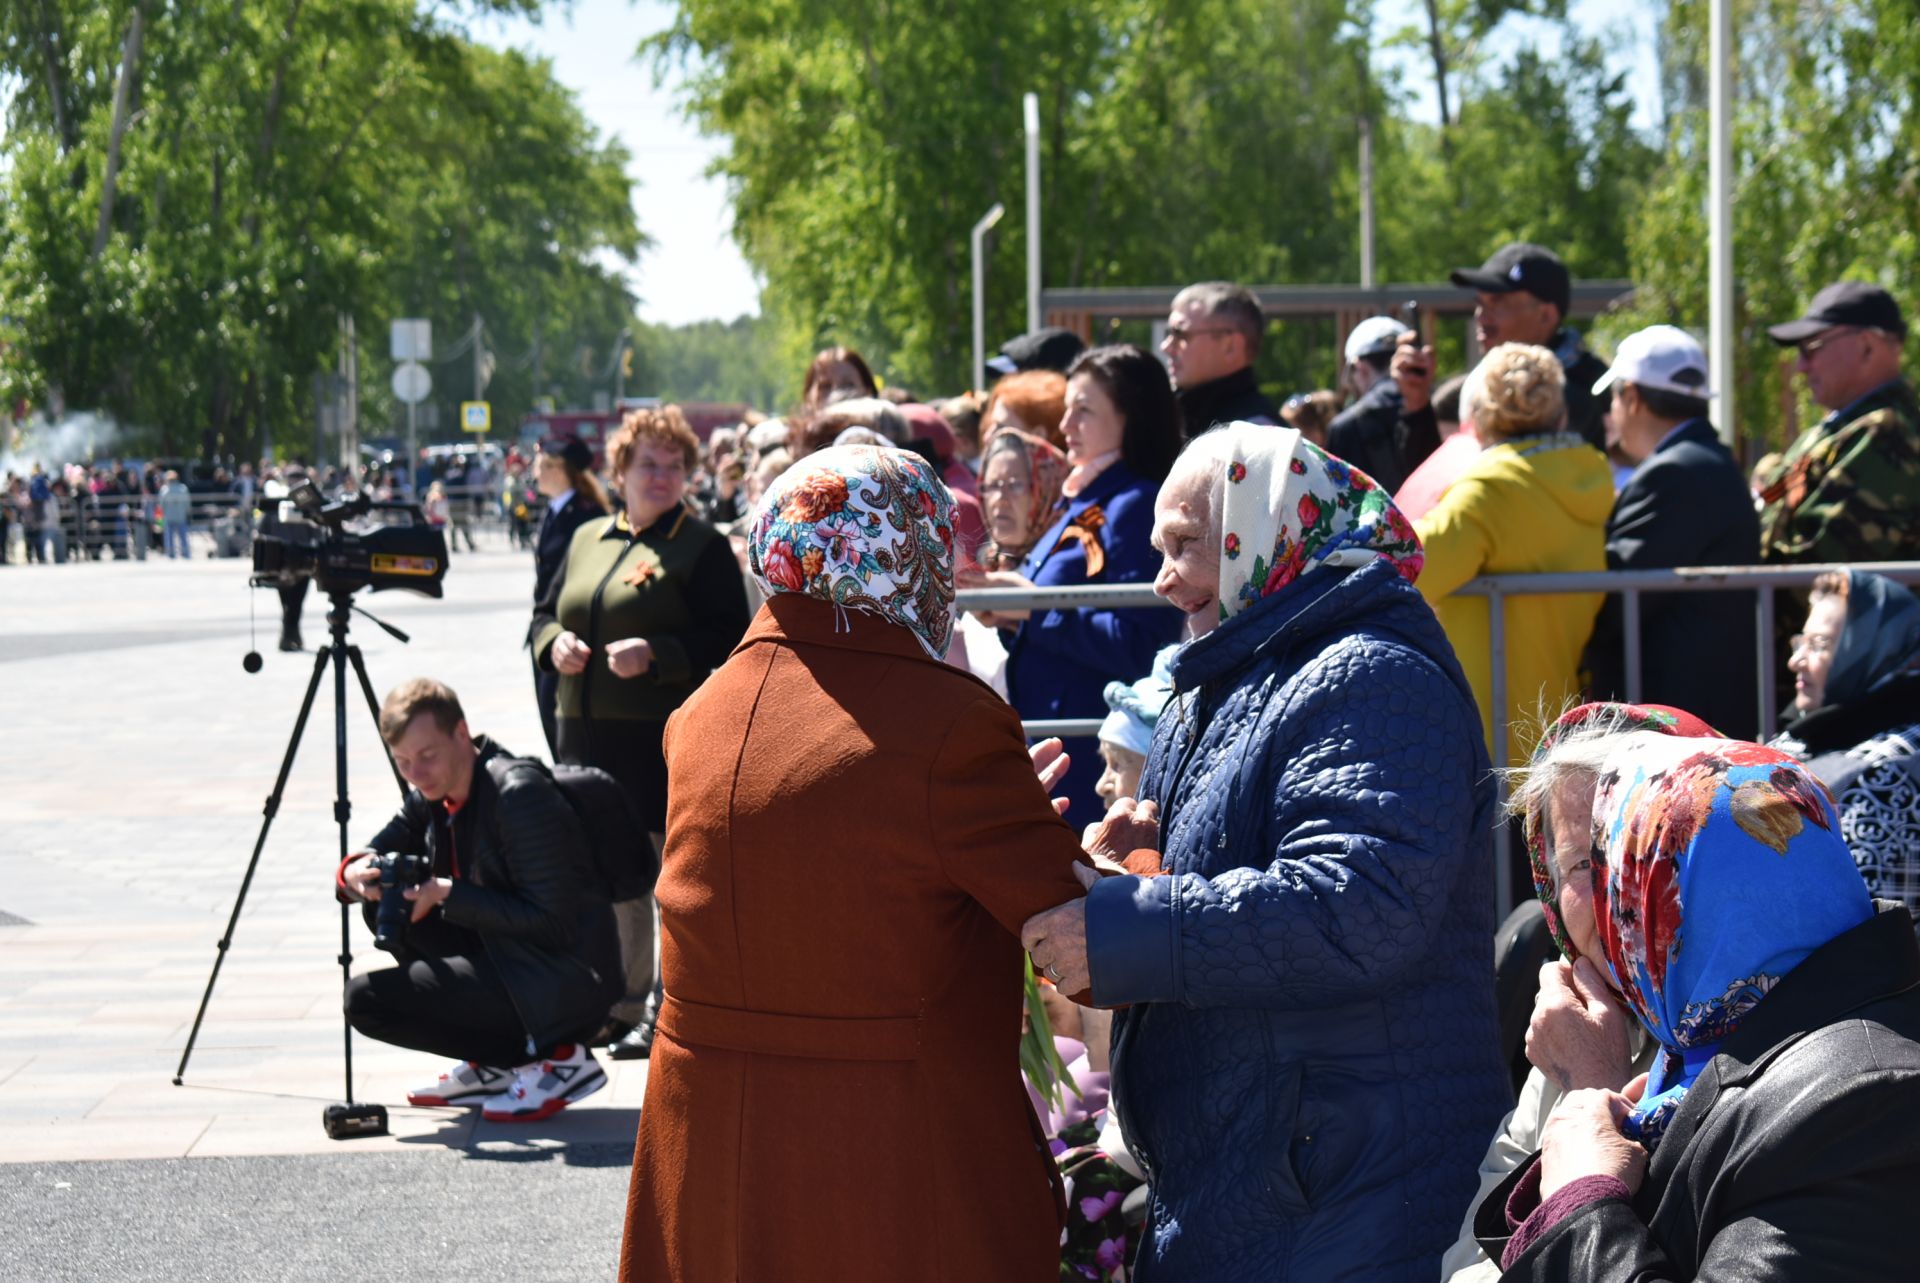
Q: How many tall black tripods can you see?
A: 1